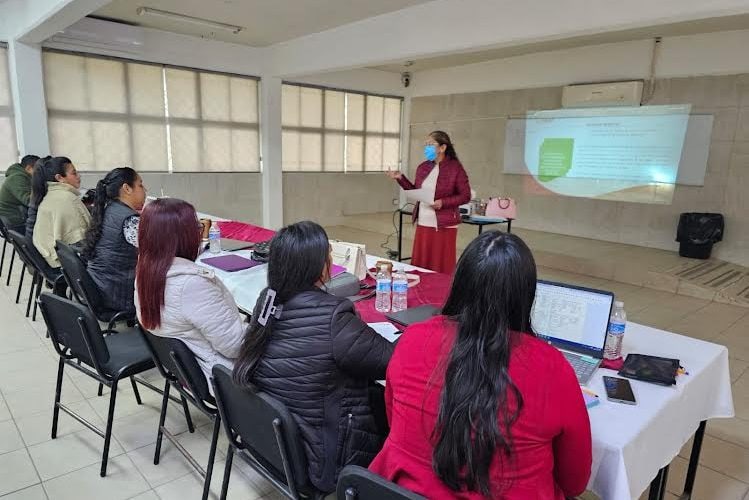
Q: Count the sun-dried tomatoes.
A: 0